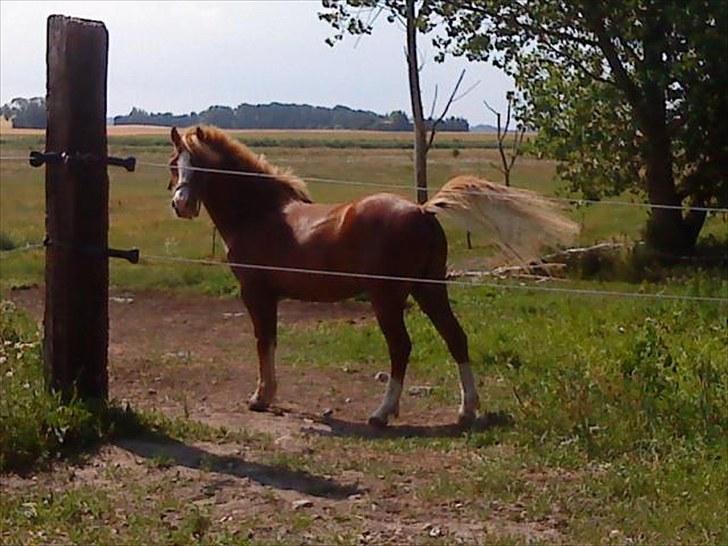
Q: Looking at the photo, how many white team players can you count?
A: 0